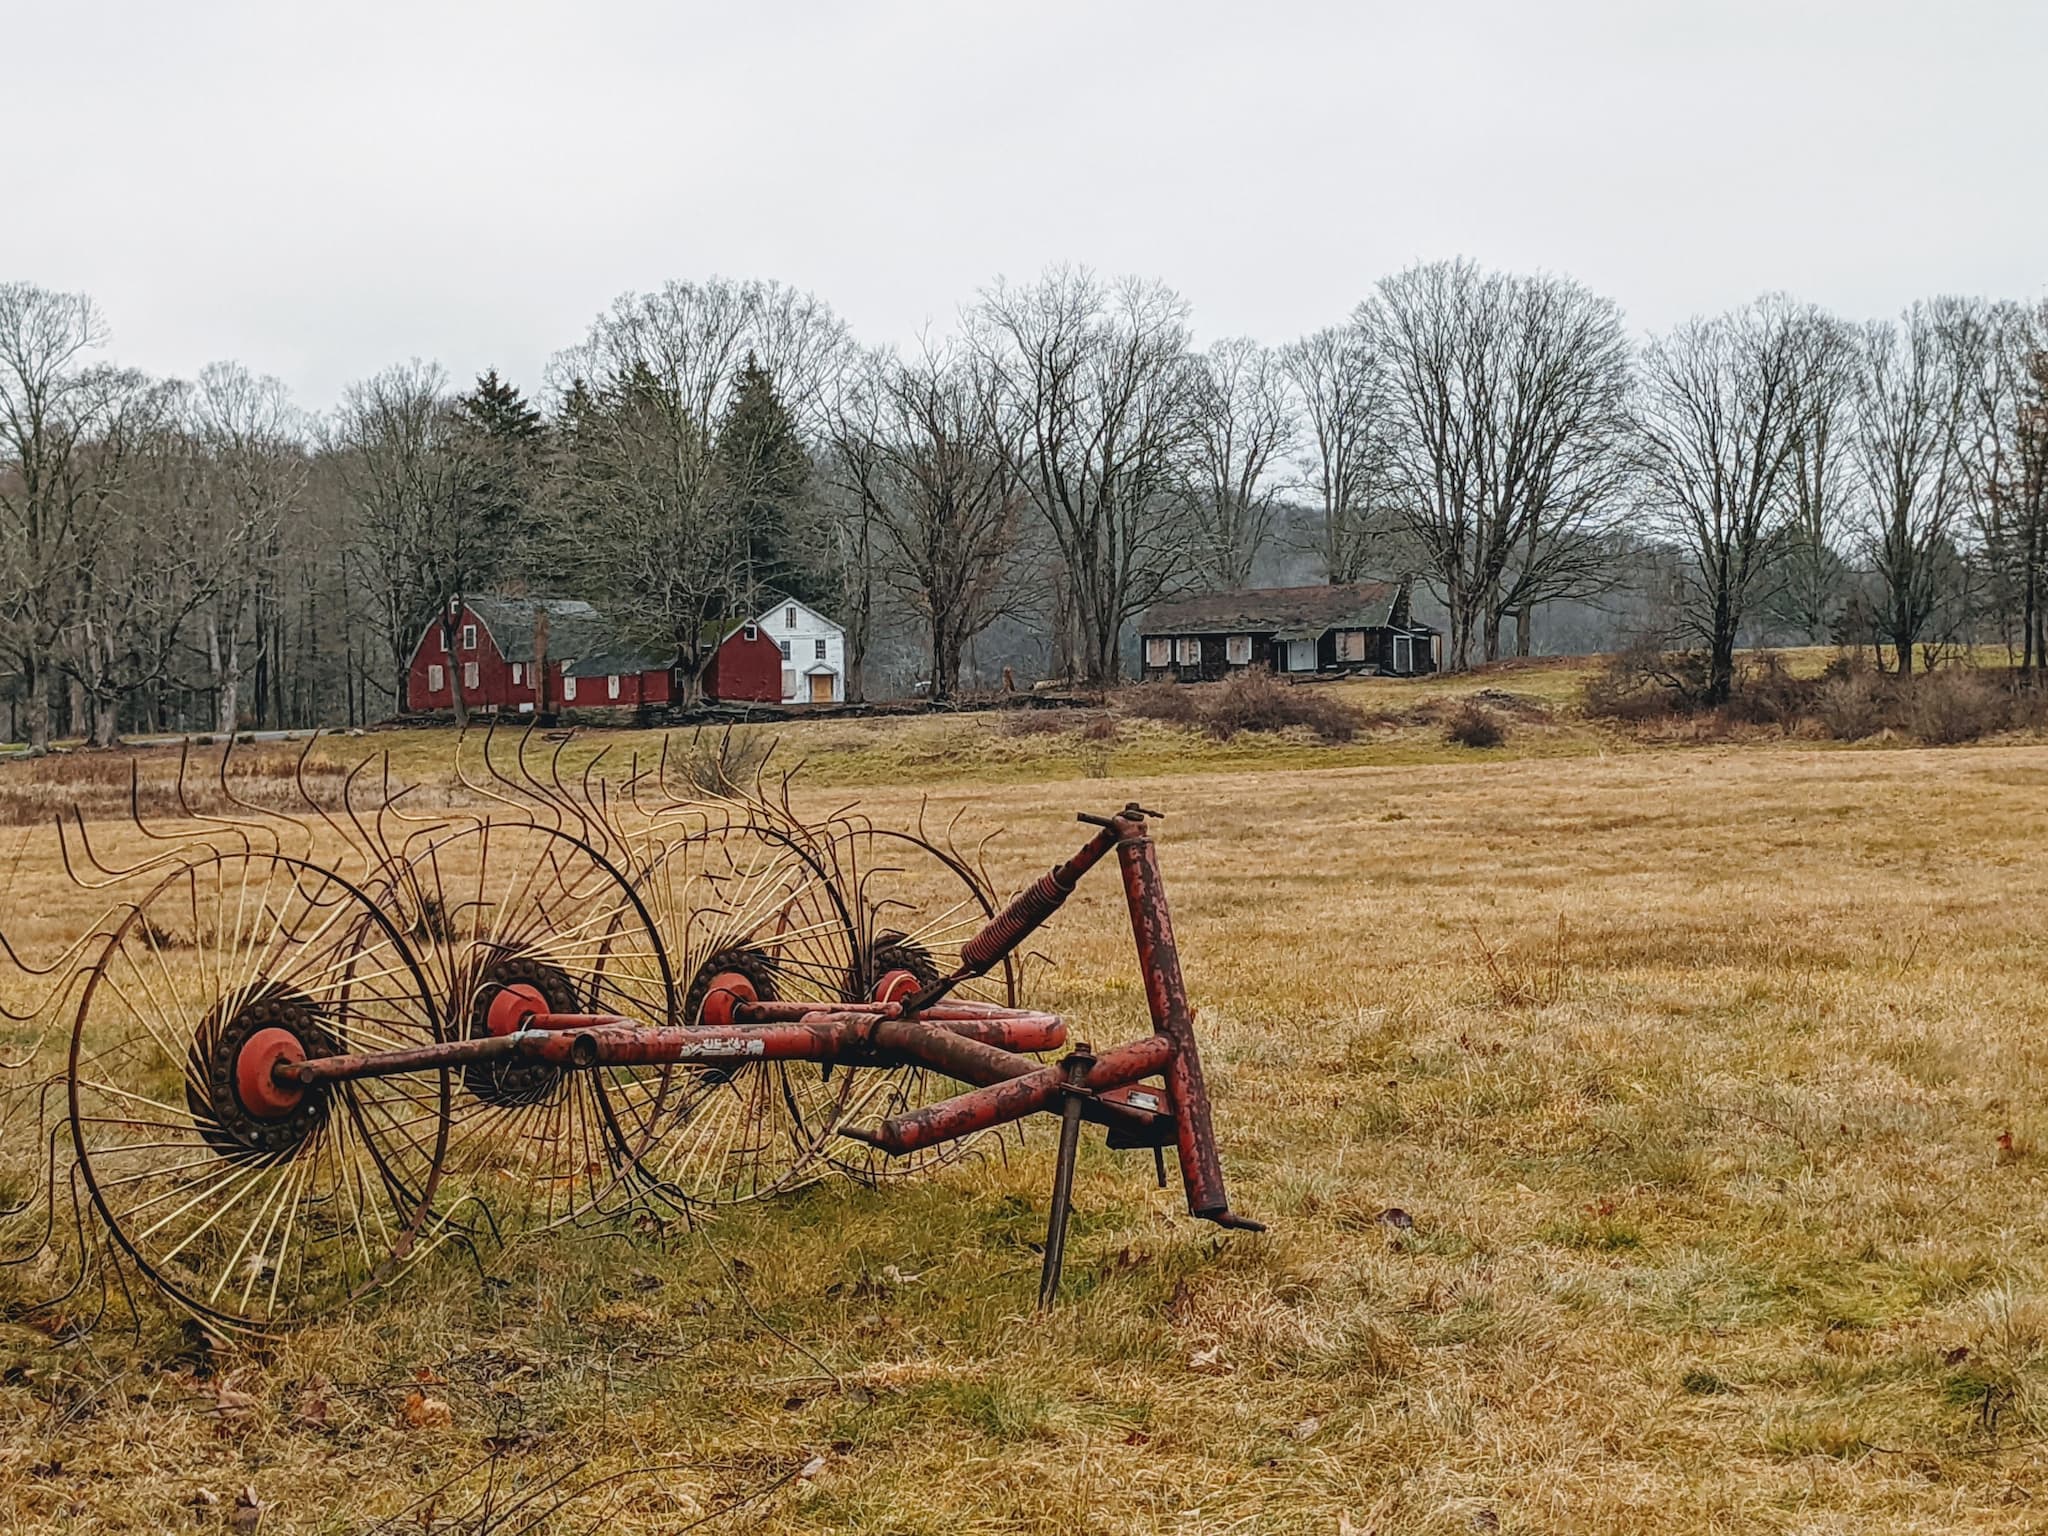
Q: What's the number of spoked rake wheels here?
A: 4